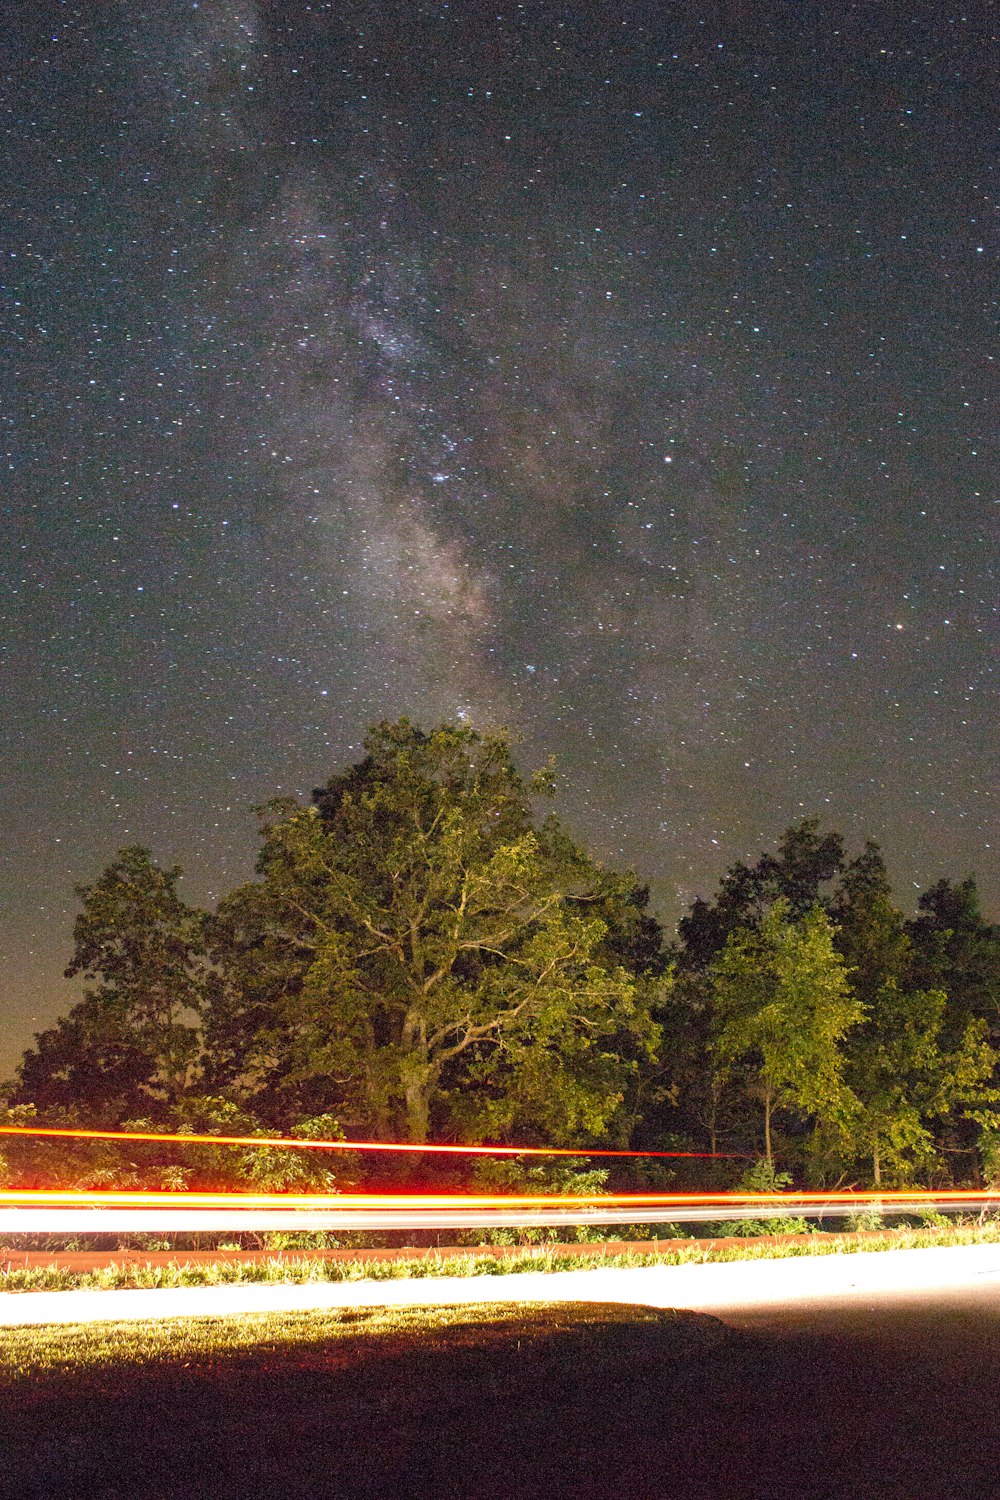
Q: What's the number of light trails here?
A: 3